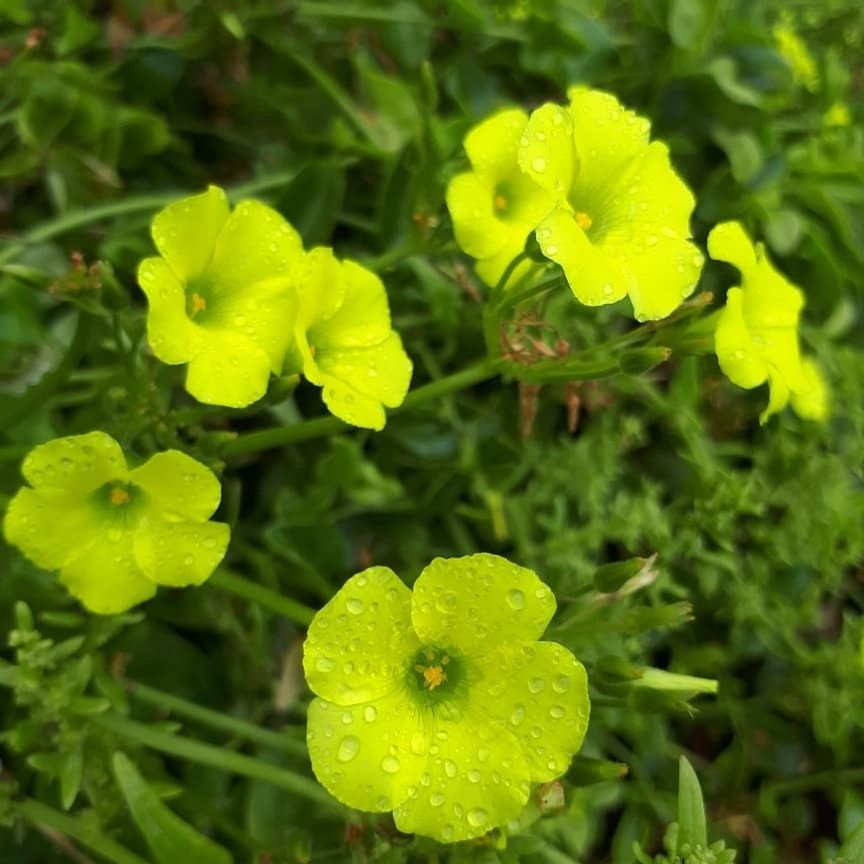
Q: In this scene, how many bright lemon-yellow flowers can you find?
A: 7